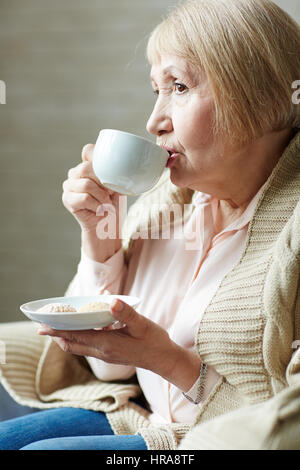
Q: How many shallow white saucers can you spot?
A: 1